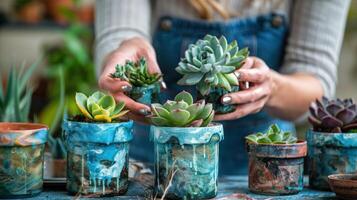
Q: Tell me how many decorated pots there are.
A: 7